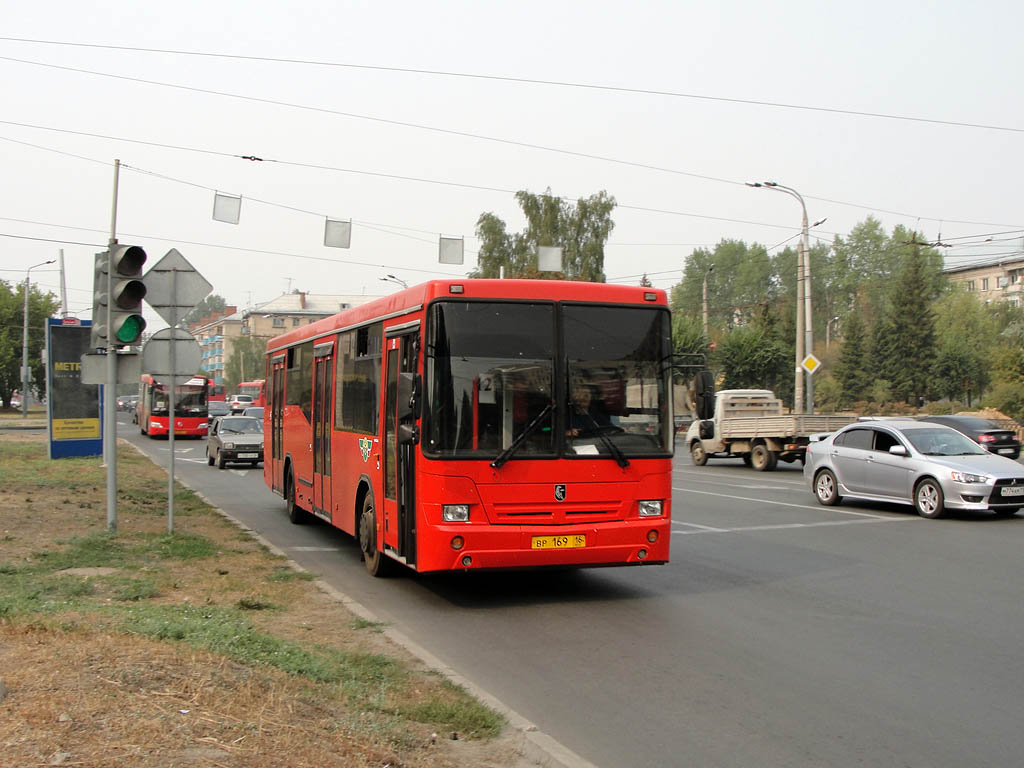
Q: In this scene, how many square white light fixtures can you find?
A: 4